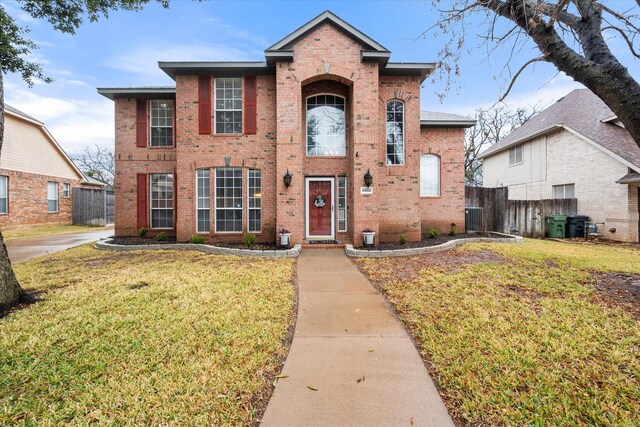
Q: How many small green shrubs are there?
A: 7